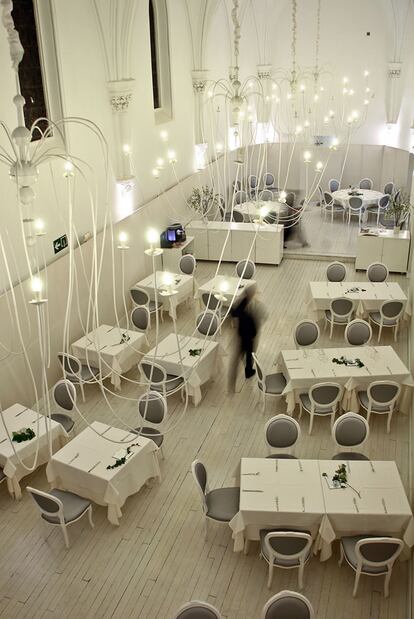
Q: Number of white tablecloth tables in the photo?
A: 11